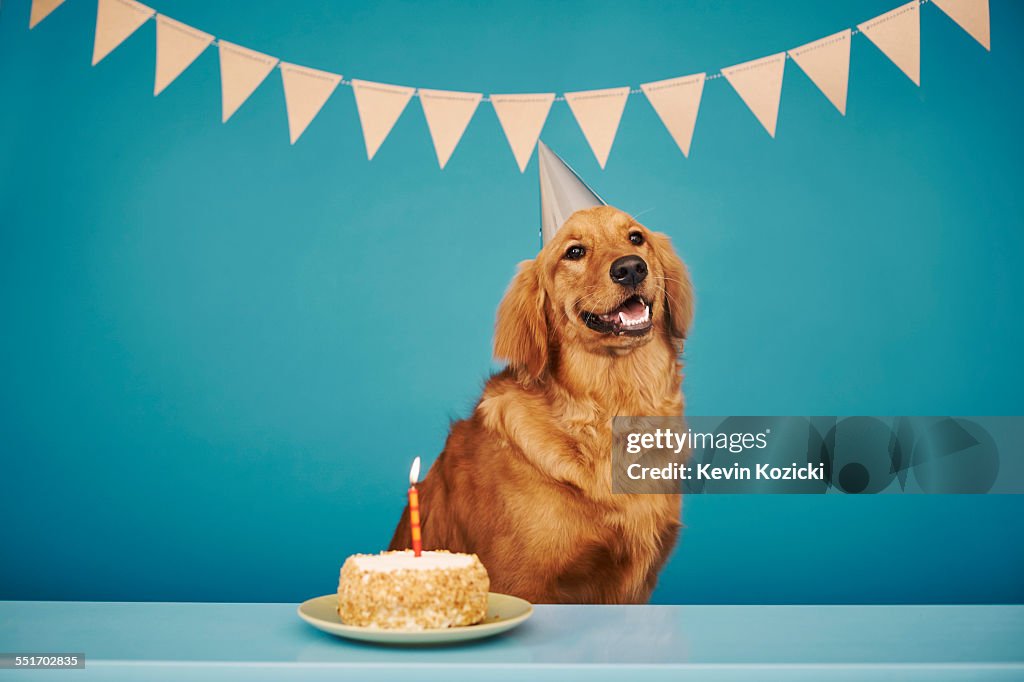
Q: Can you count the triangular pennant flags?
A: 14